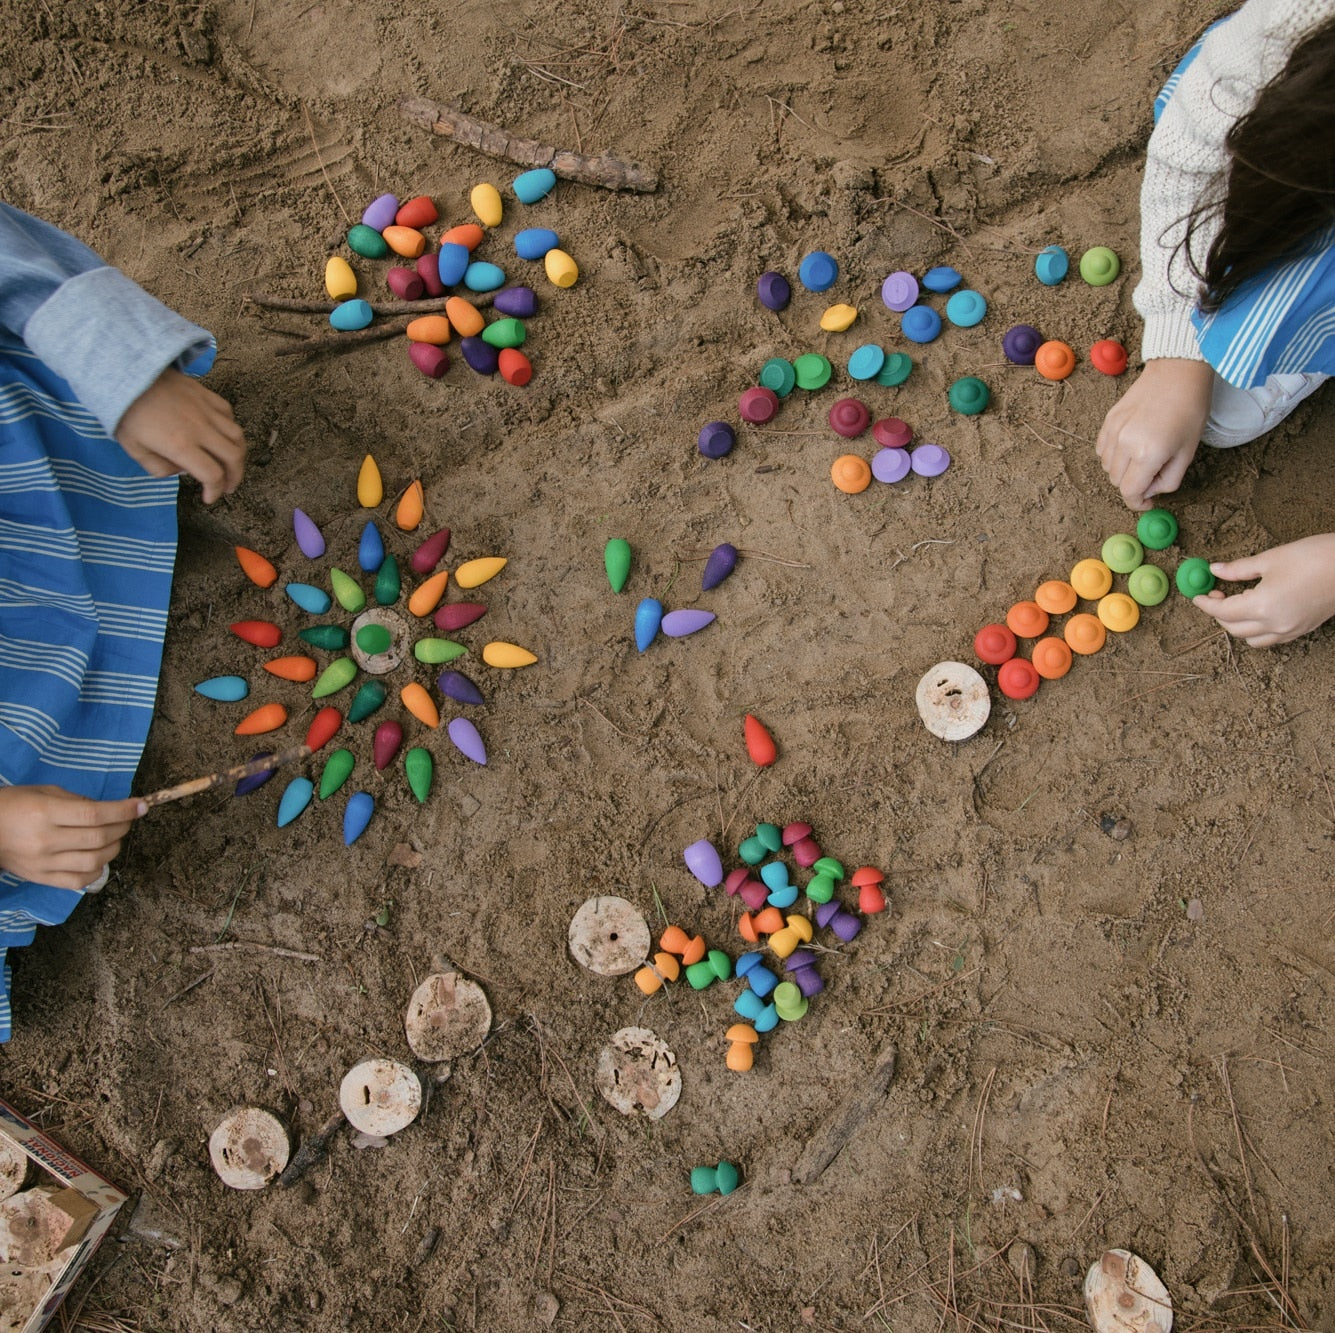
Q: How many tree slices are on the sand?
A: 8